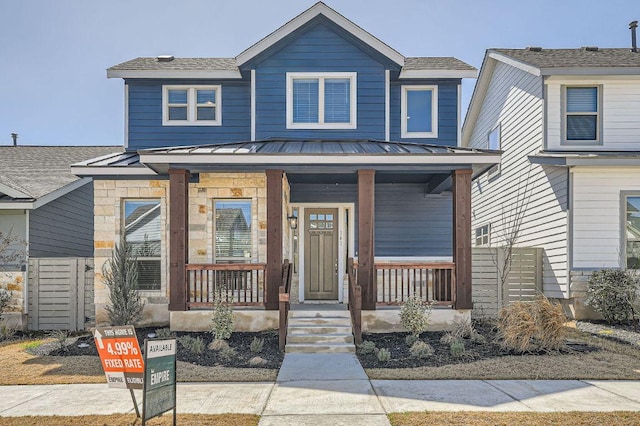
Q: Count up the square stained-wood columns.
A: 4